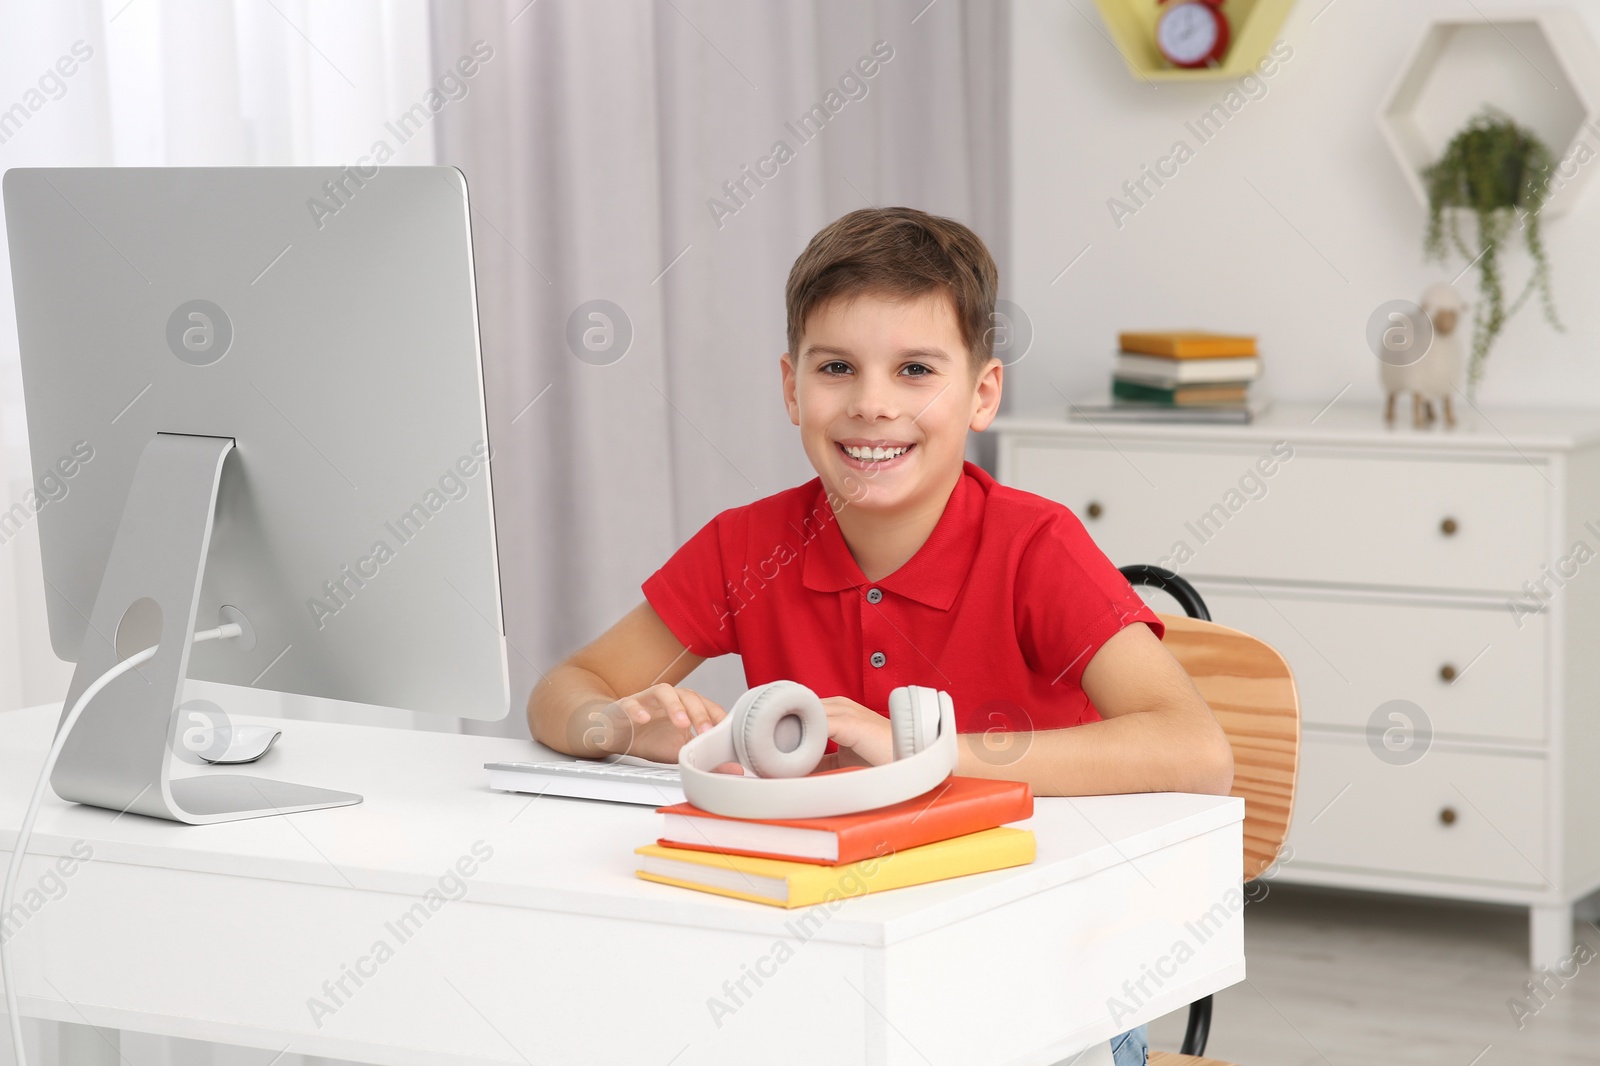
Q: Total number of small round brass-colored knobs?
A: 4